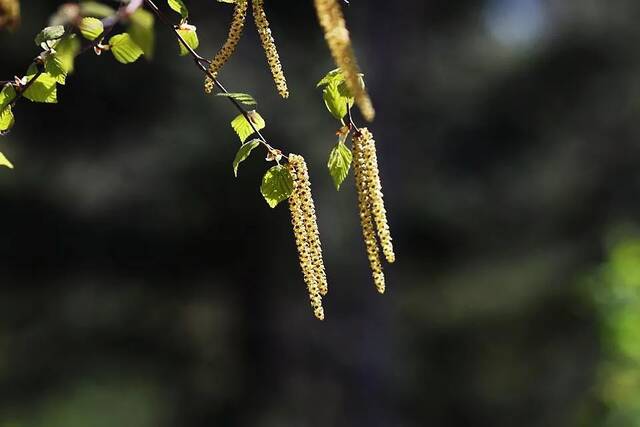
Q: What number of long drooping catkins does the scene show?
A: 7